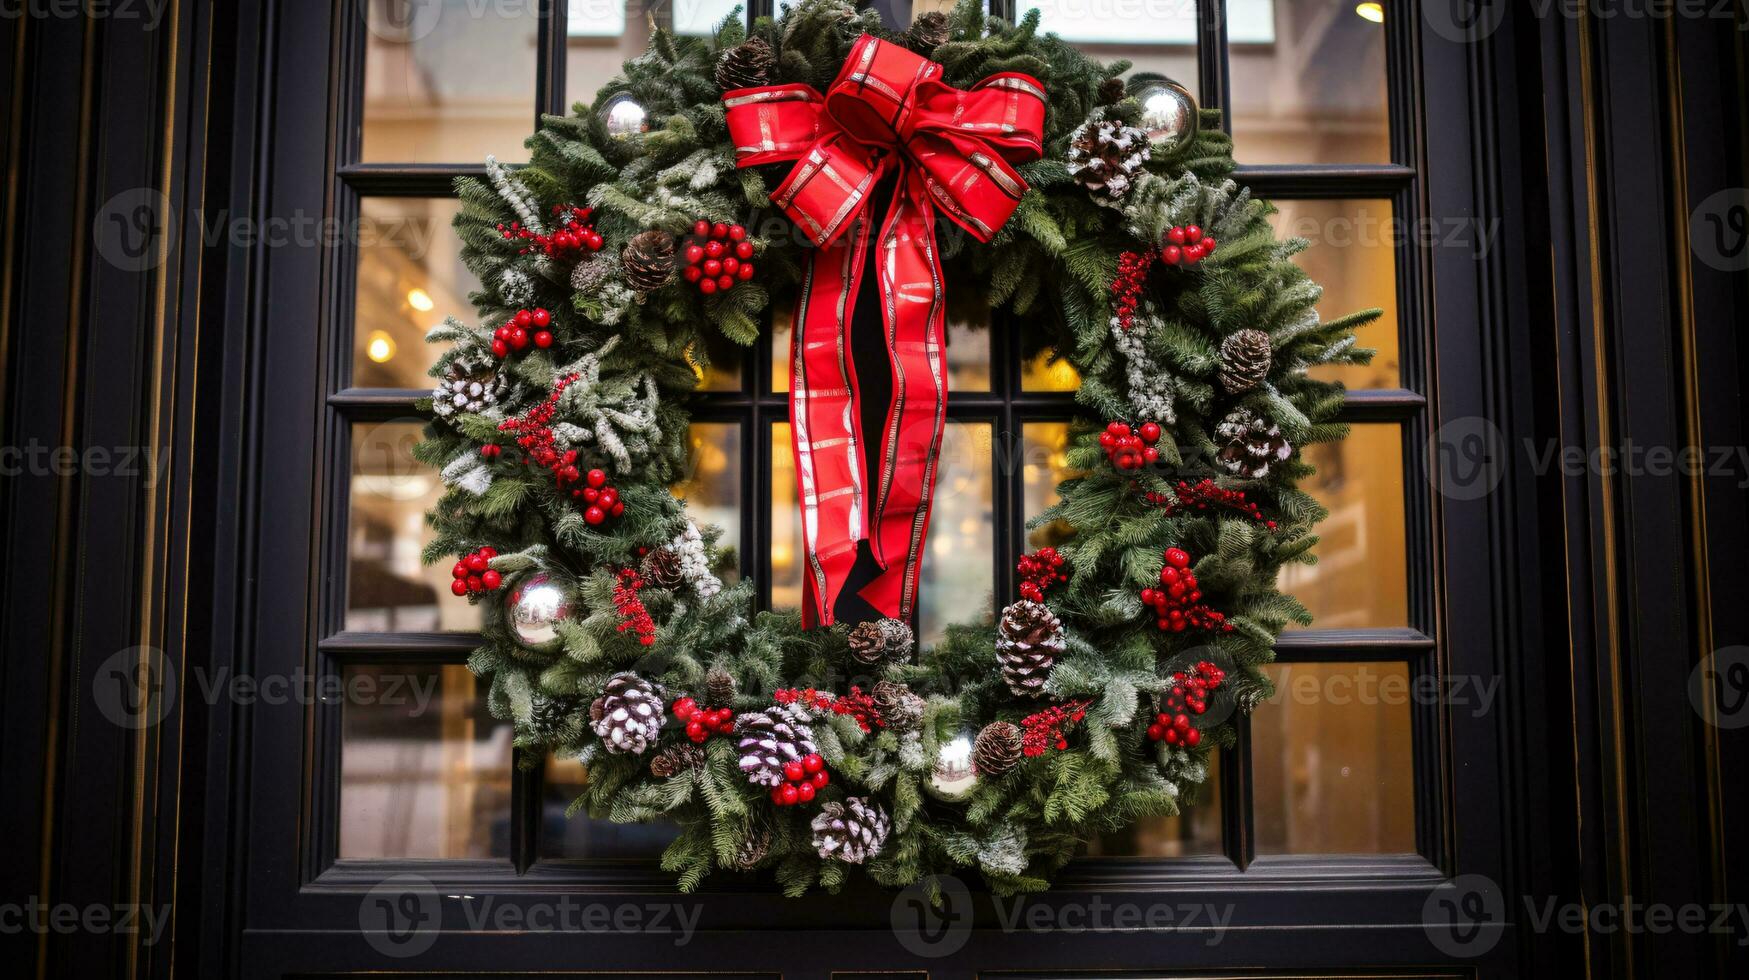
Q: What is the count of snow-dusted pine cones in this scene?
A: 7